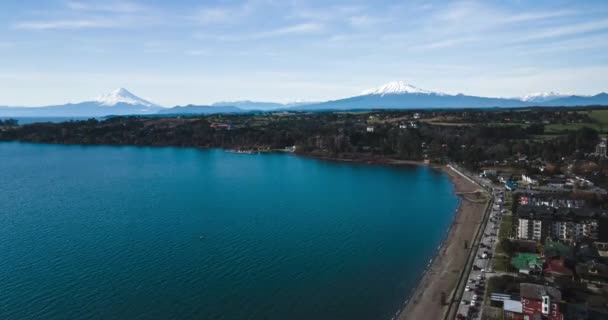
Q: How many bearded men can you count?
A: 0